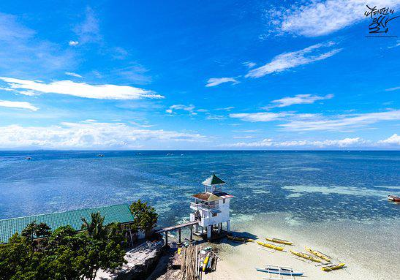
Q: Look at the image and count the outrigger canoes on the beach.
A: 7